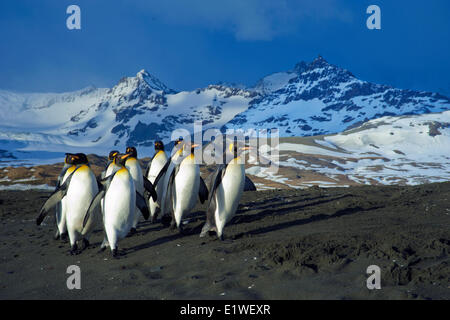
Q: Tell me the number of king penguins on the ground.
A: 9